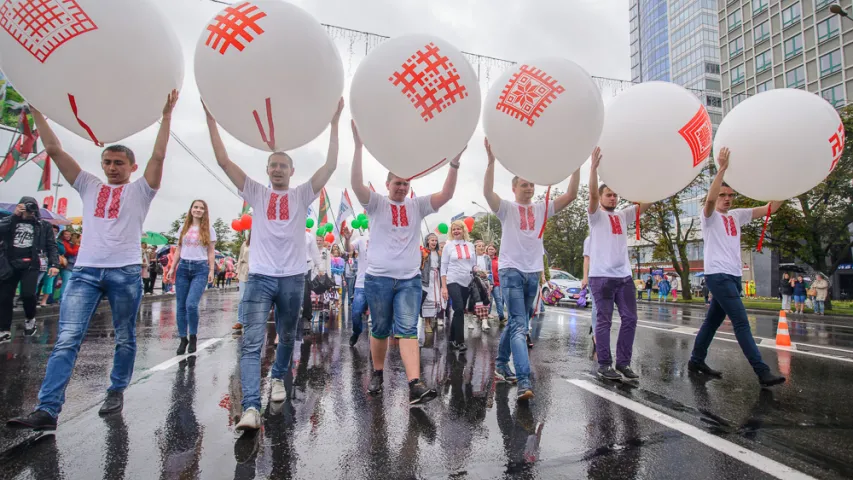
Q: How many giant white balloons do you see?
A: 6